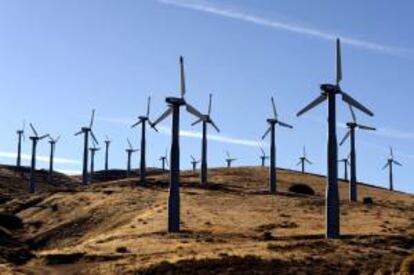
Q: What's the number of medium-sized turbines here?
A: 6